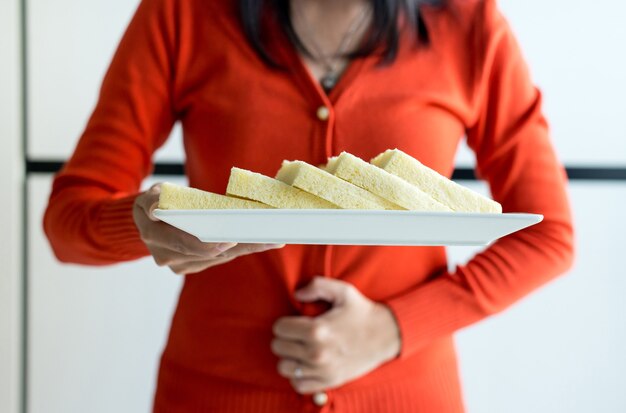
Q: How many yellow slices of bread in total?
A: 5